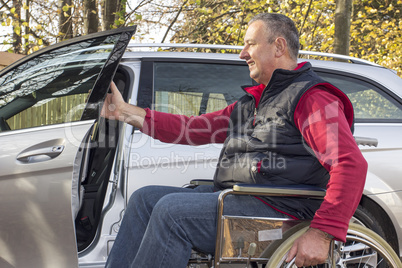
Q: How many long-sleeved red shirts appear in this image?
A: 1